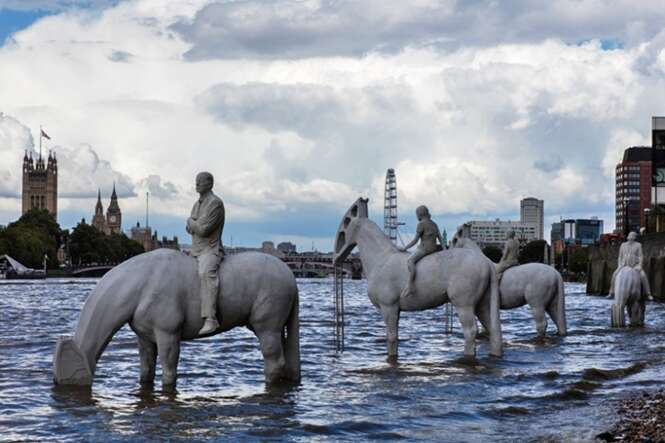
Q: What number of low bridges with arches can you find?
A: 1